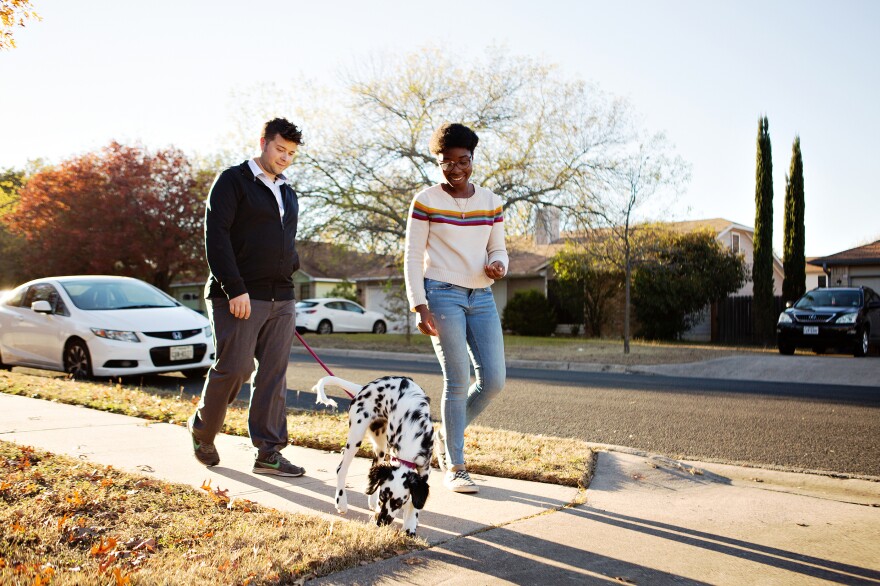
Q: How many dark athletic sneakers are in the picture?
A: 2